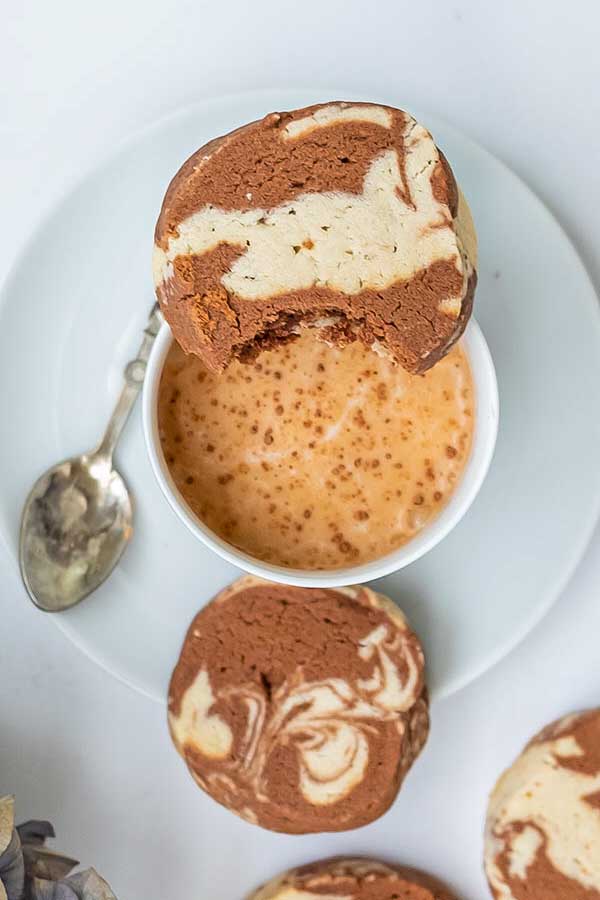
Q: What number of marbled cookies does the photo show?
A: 4